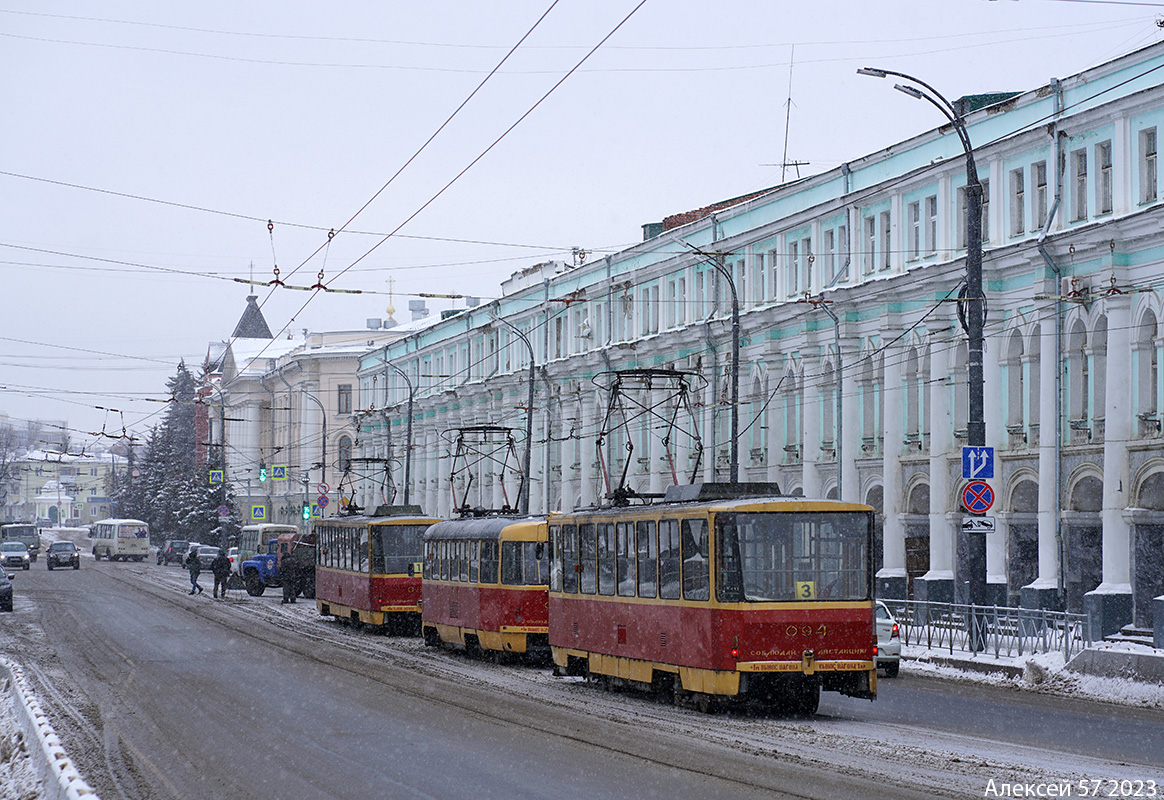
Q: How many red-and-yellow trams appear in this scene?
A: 3